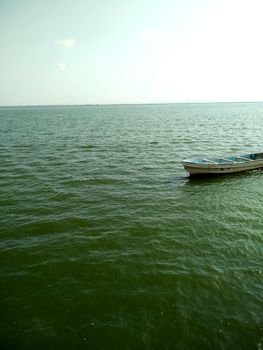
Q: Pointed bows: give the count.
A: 1